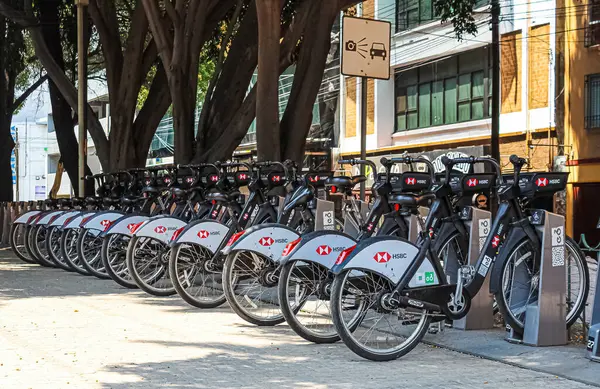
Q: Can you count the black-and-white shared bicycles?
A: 12